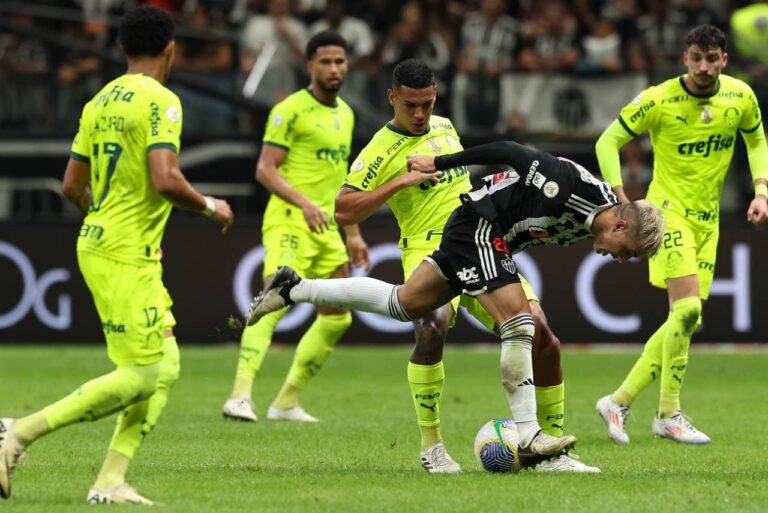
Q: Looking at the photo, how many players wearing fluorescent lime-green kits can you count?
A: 4